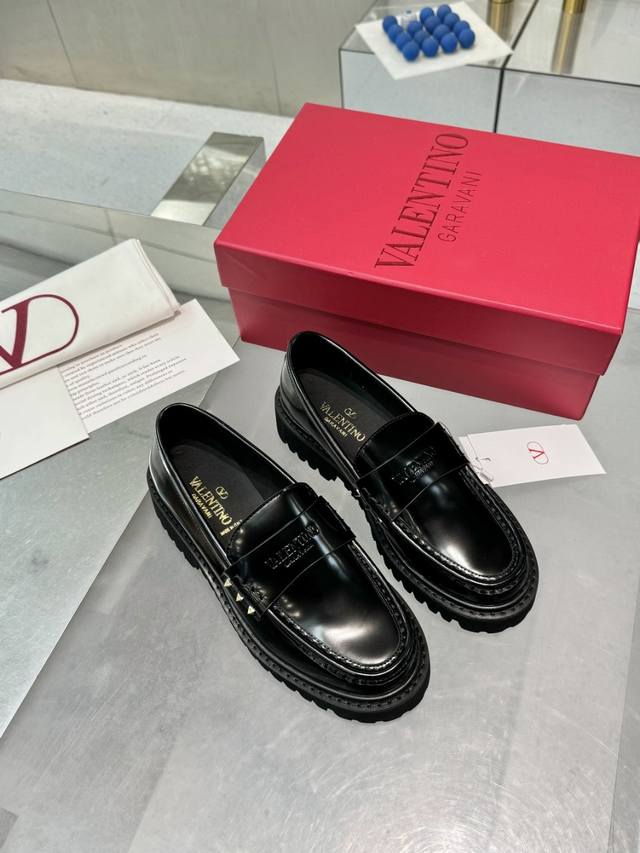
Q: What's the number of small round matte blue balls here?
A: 15